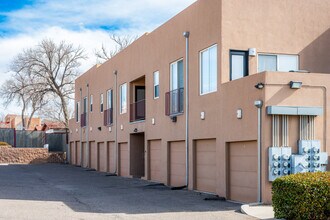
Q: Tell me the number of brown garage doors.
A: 11